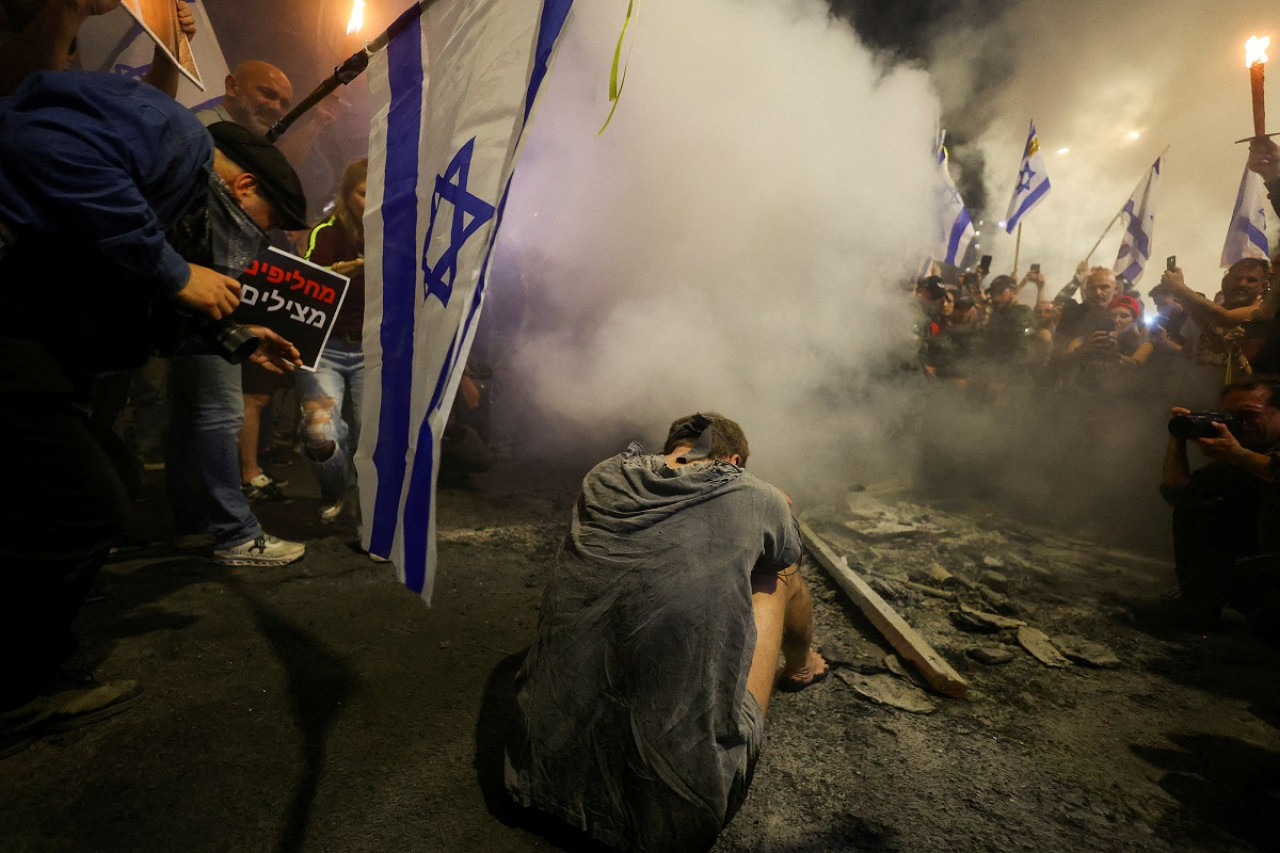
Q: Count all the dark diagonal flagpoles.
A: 1